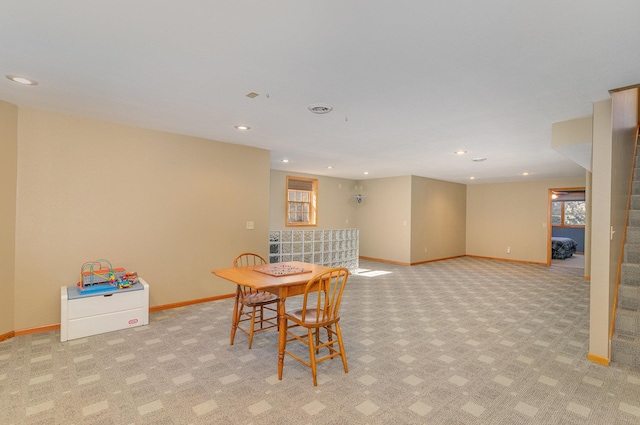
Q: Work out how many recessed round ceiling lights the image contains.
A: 8